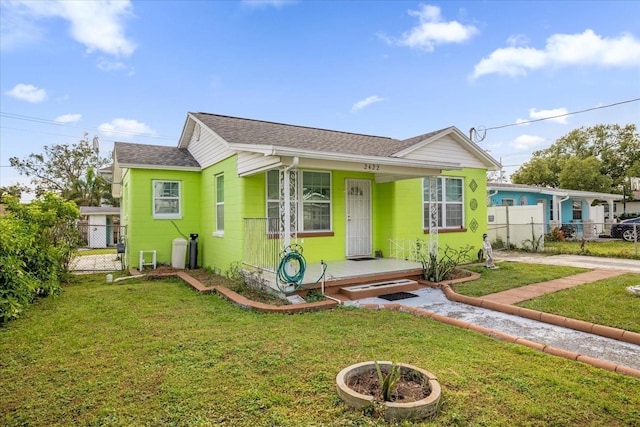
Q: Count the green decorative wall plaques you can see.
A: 3